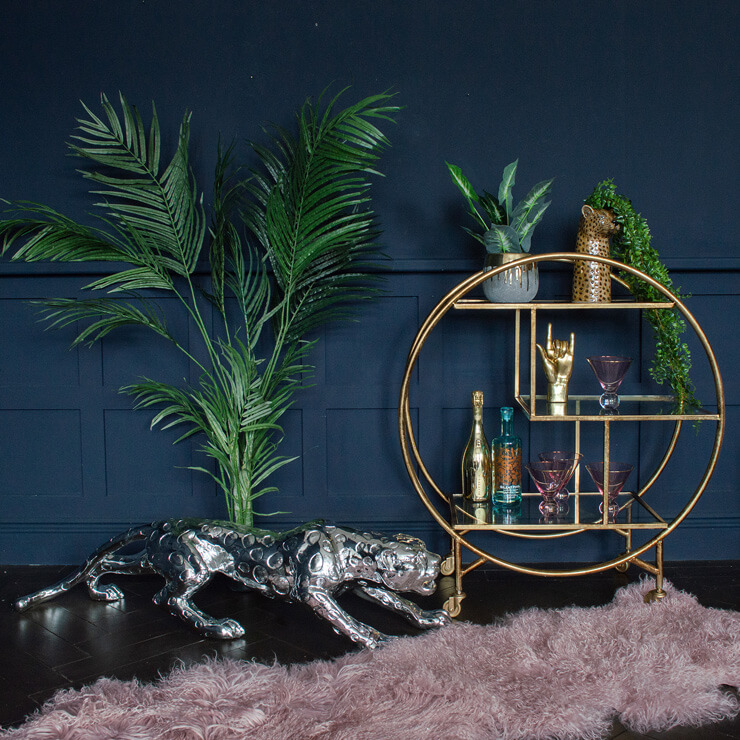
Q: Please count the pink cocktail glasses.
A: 4